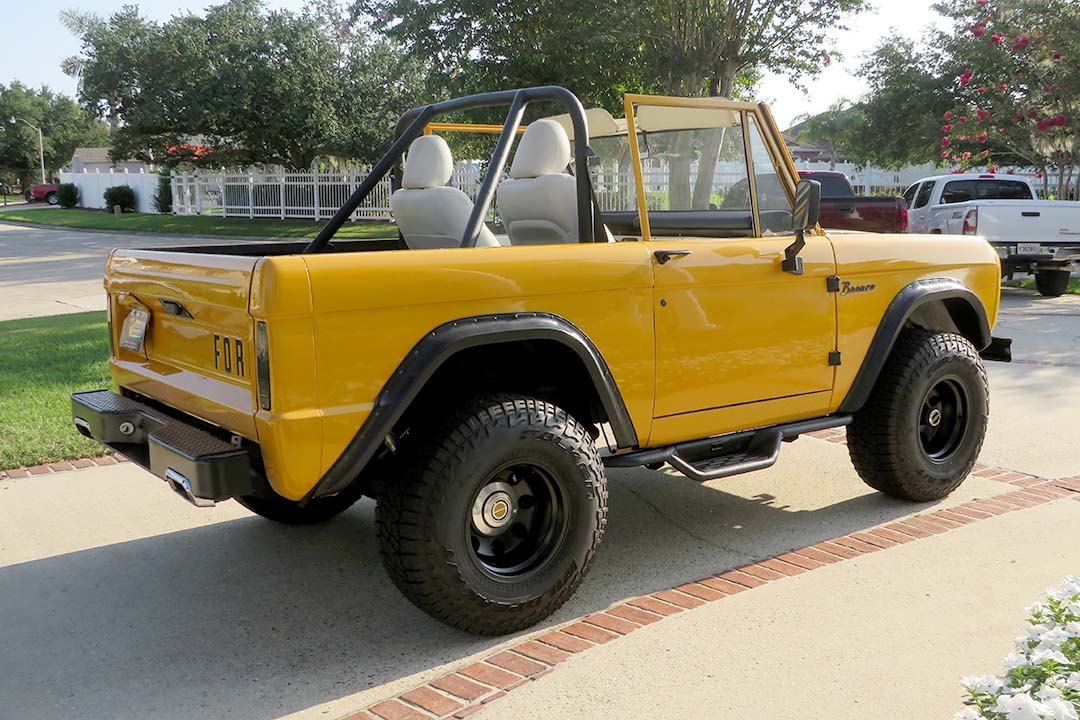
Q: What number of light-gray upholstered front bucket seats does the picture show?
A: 2